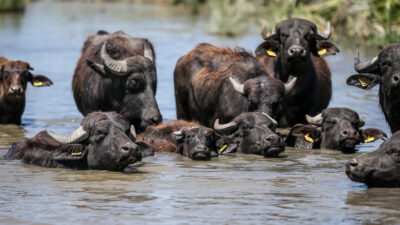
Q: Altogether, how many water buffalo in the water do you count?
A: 10